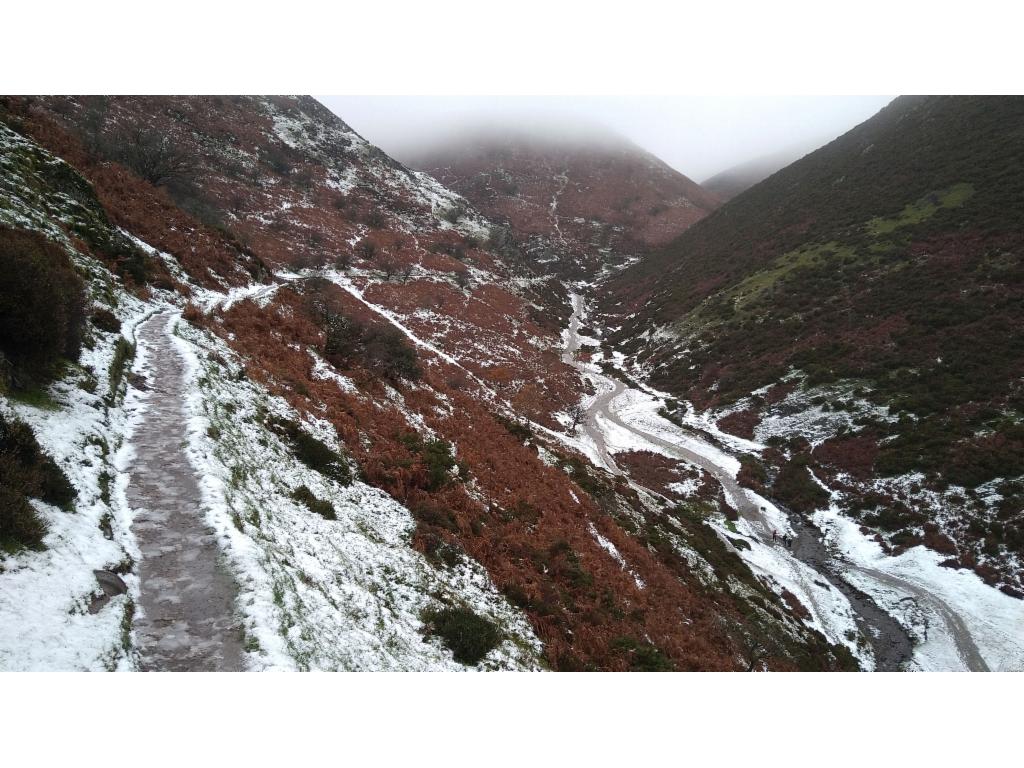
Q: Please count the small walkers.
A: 3